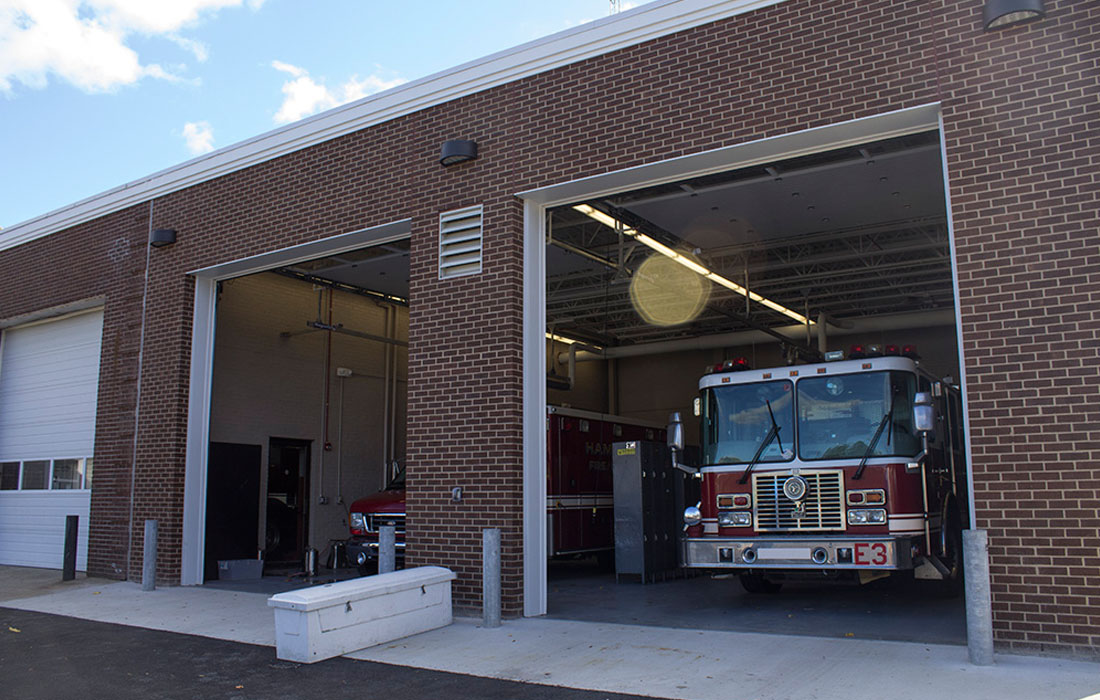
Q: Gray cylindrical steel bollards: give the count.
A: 4